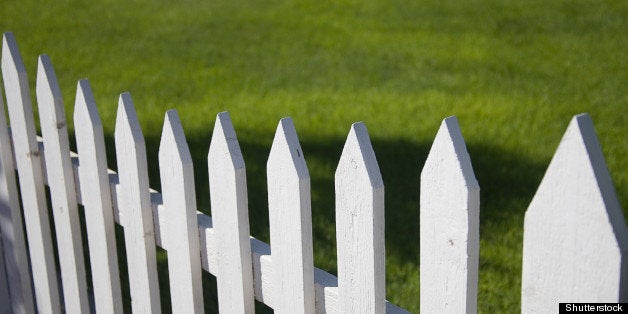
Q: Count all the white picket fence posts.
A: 11